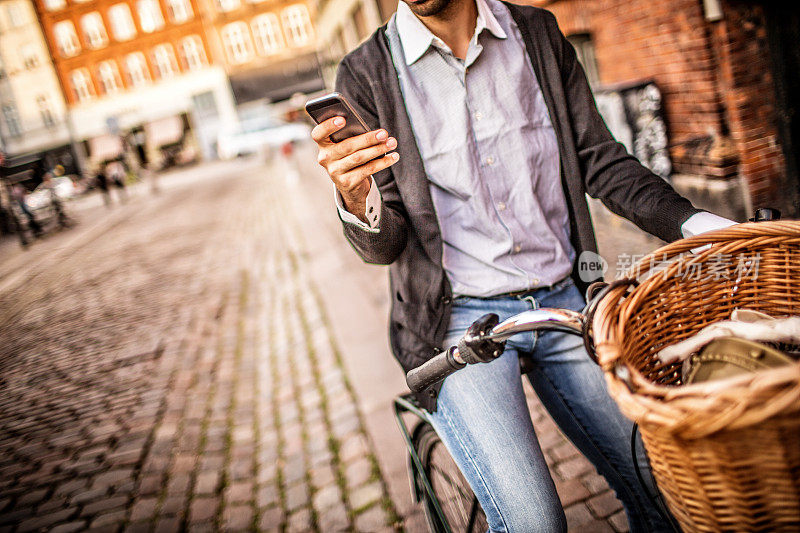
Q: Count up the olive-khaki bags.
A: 1